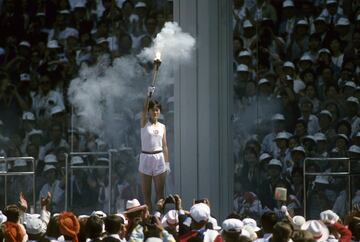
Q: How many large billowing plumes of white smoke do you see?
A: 2